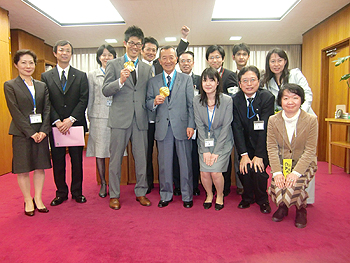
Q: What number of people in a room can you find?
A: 13